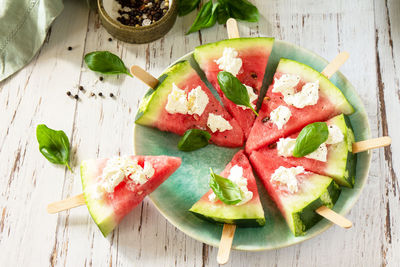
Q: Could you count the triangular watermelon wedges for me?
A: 7